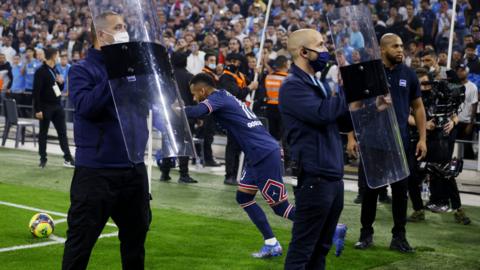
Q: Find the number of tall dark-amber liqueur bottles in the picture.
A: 0